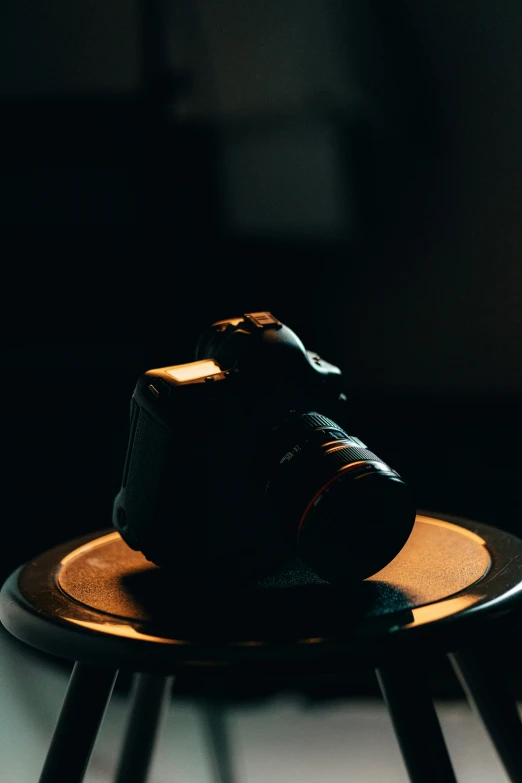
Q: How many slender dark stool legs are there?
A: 4